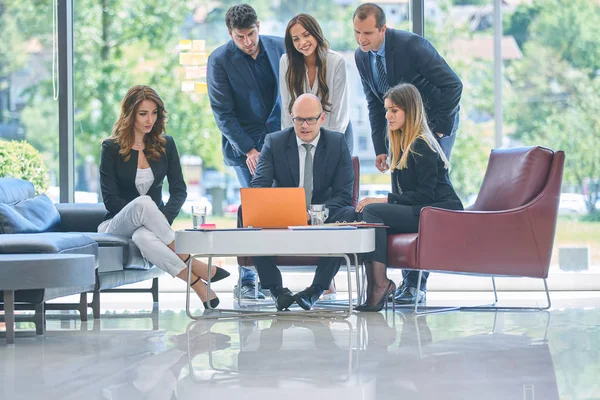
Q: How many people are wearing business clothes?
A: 6